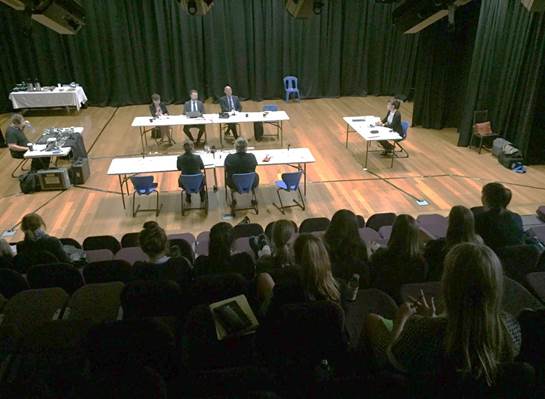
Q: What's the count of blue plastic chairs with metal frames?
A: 6